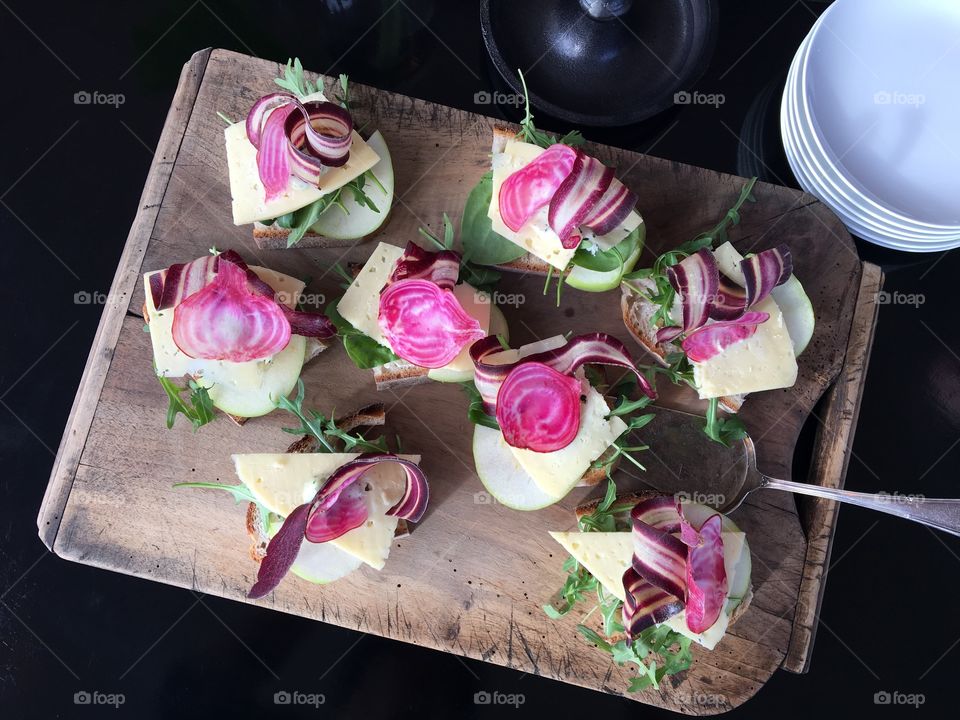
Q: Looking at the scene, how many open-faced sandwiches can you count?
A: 8